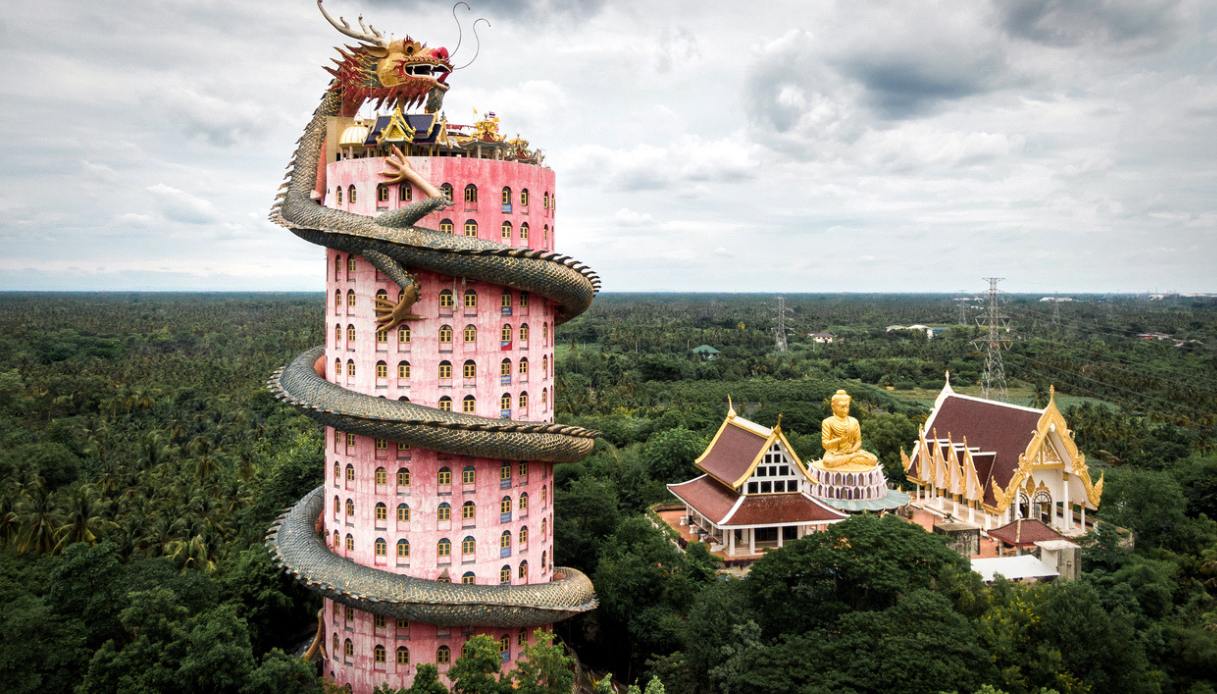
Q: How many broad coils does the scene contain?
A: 3